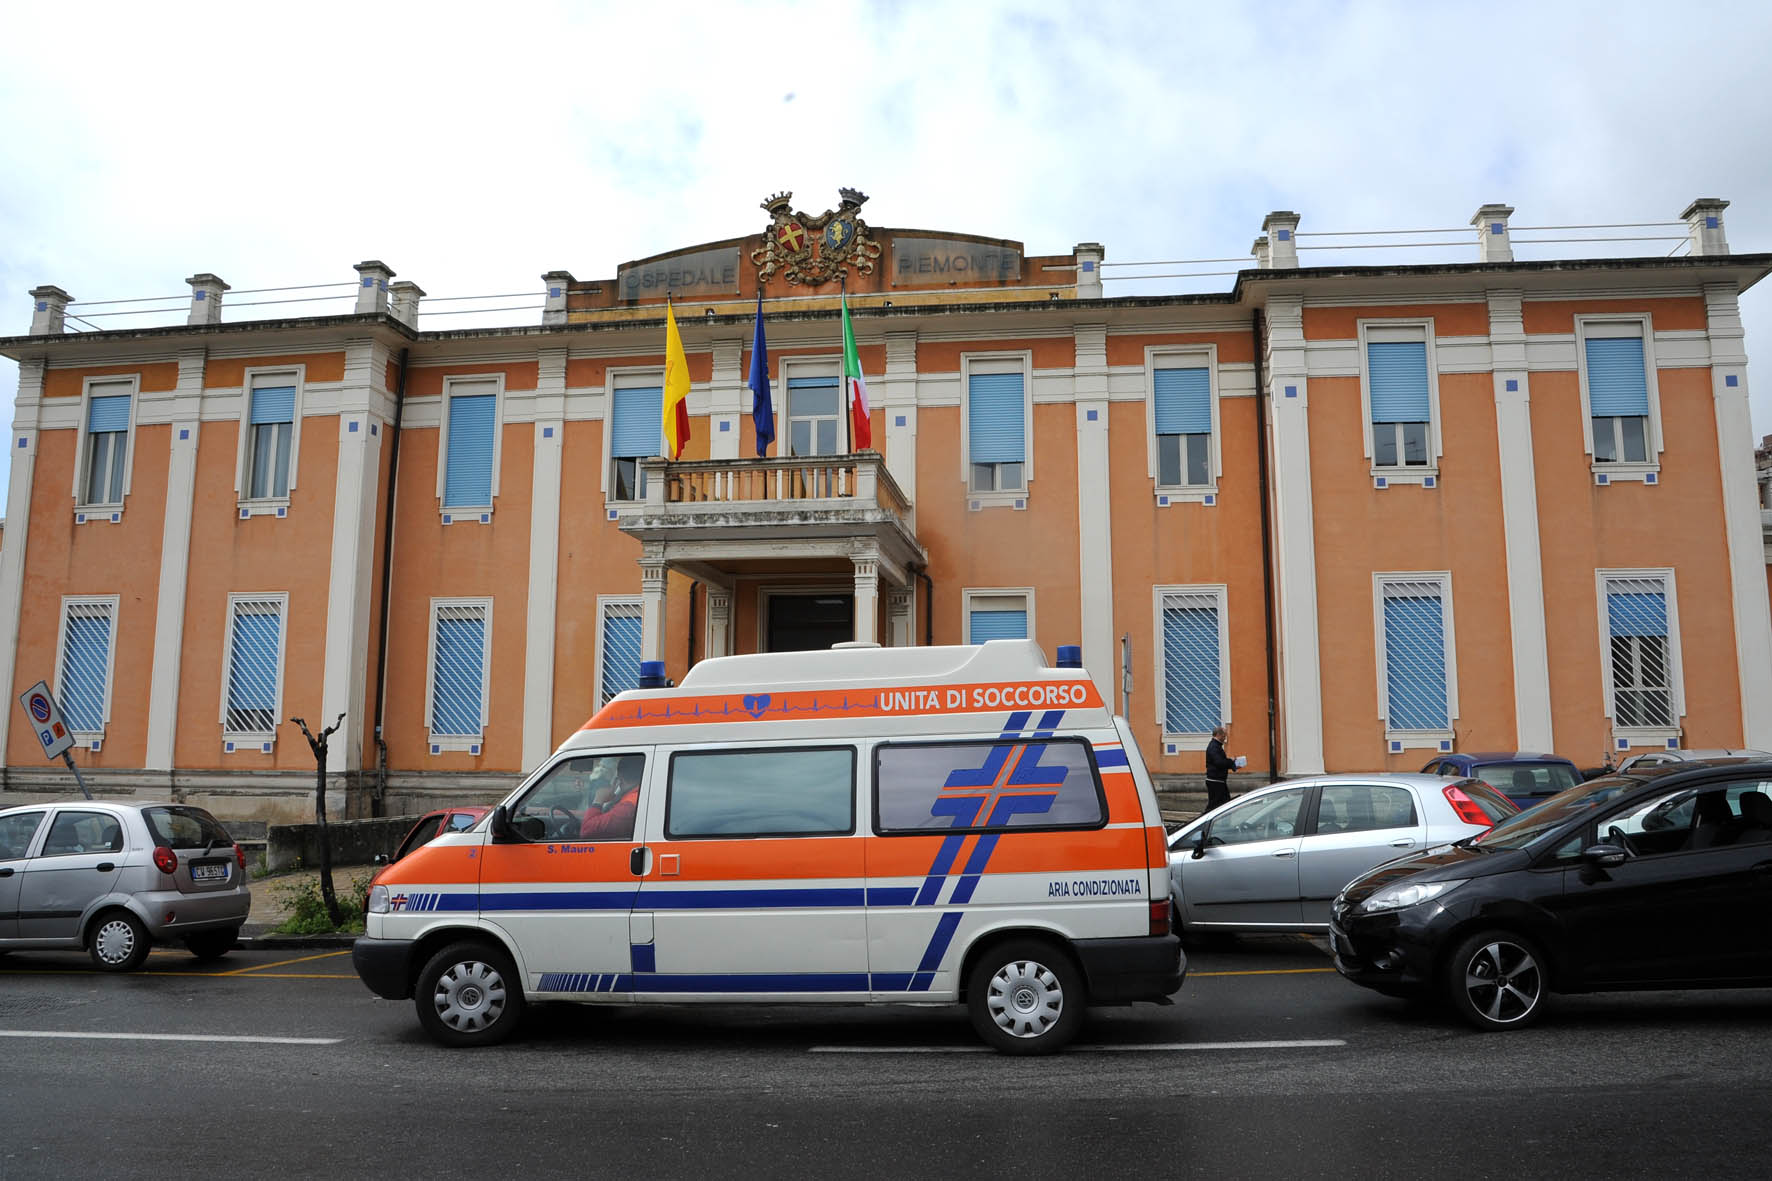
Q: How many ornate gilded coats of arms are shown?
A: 2